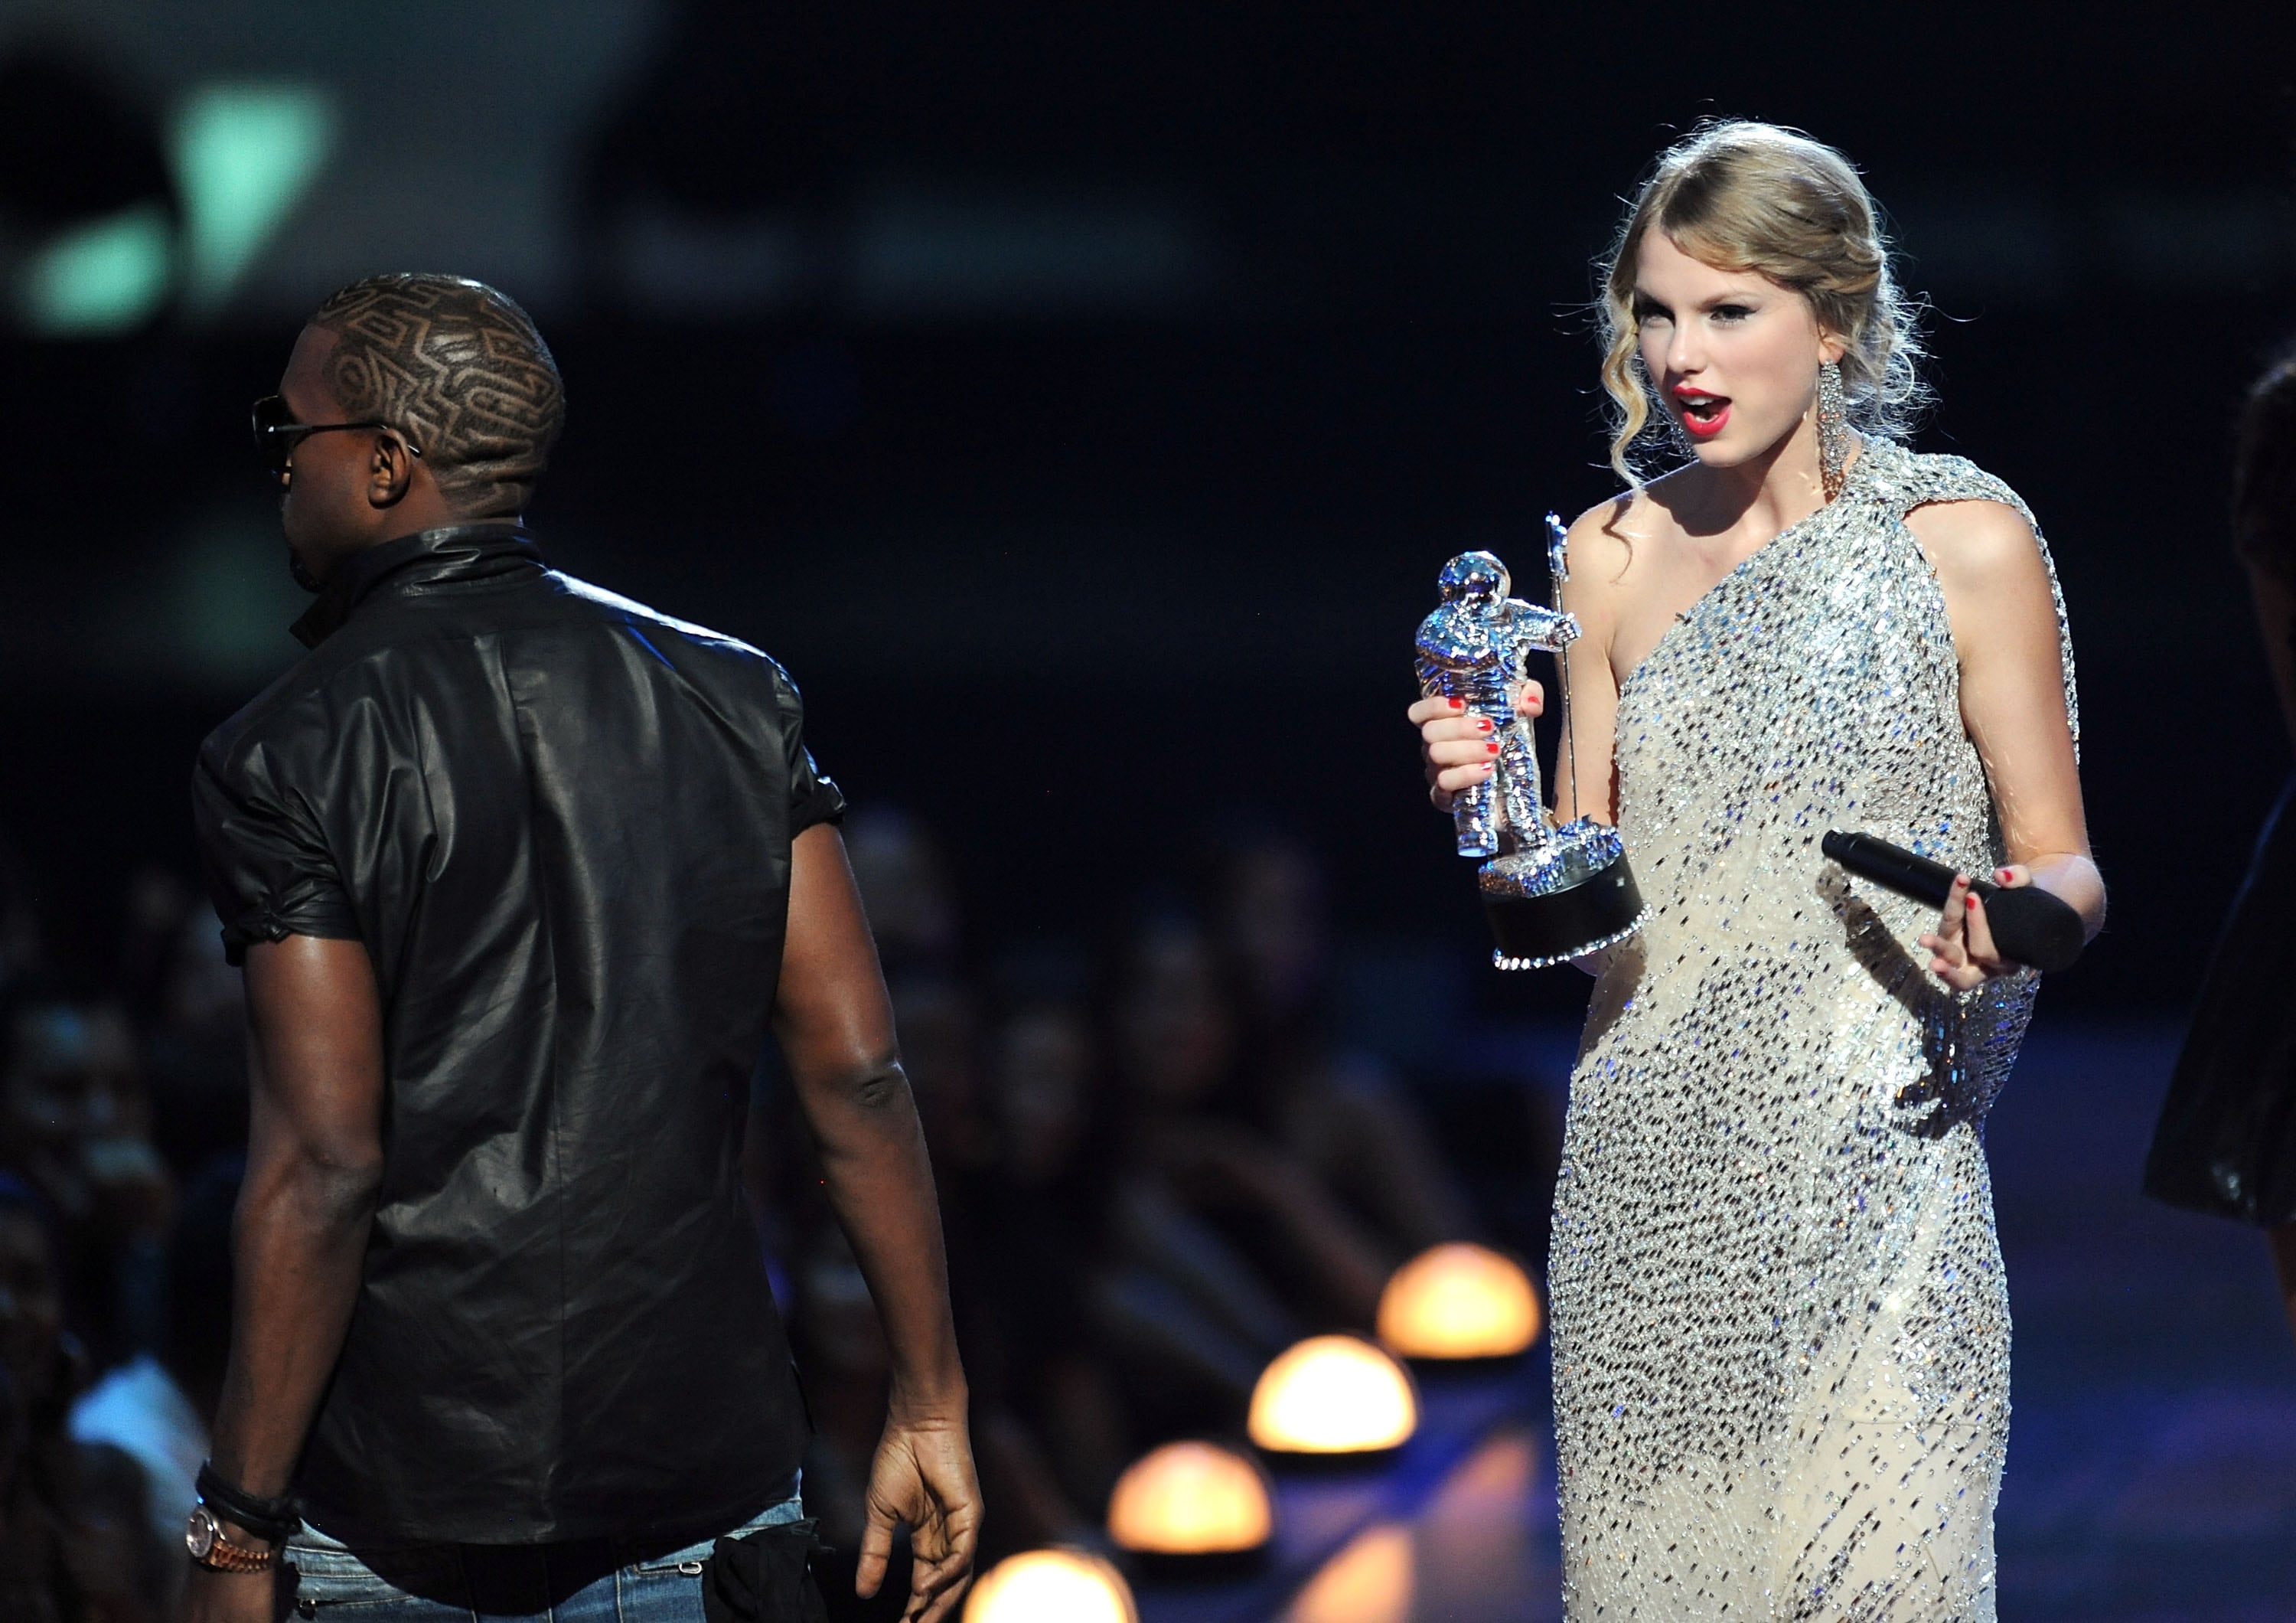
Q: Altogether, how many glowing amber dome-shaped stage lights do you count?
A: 4